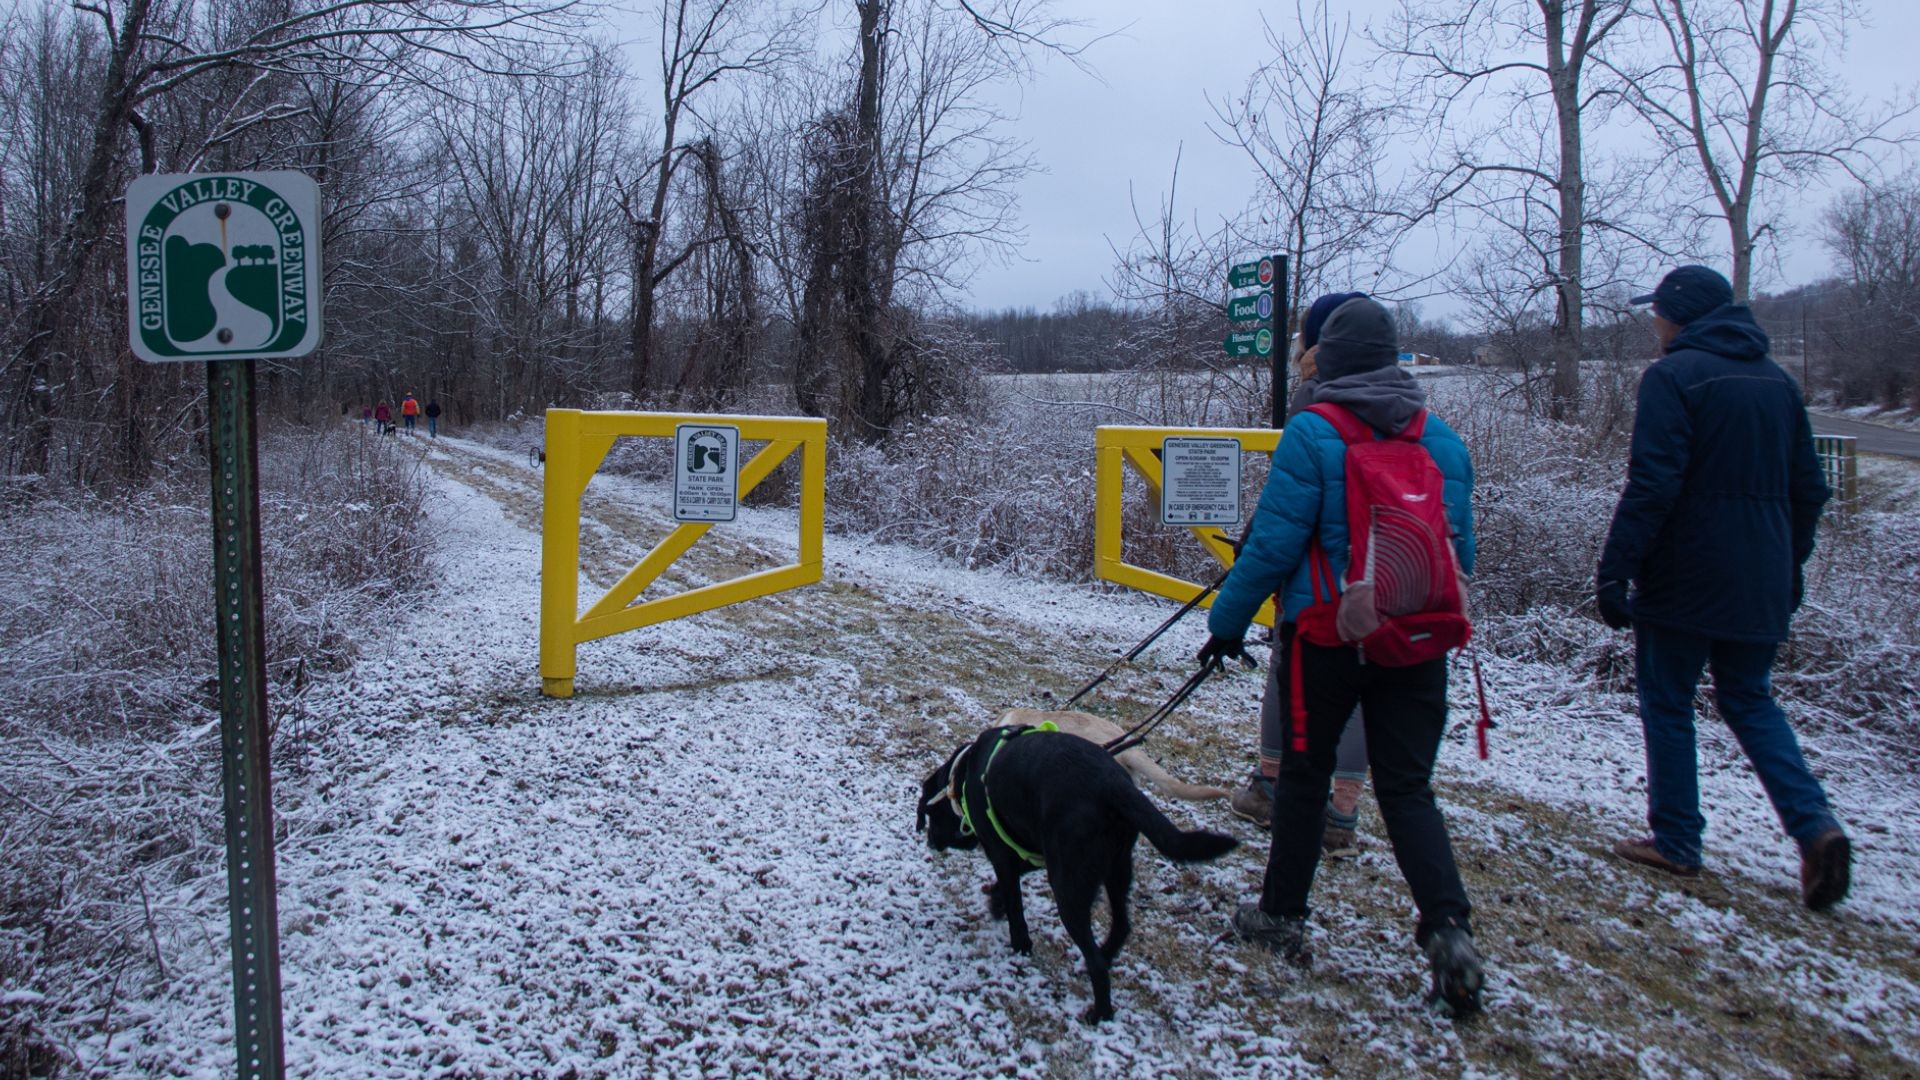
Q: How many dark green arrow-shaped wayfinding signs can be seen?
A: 3